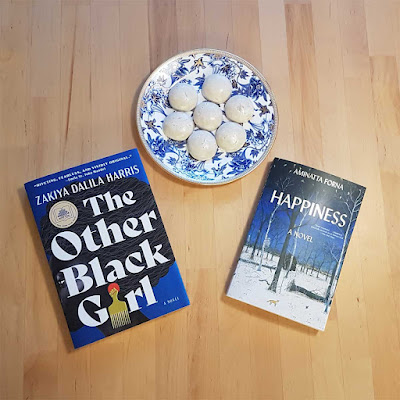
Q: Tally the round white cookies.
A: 7